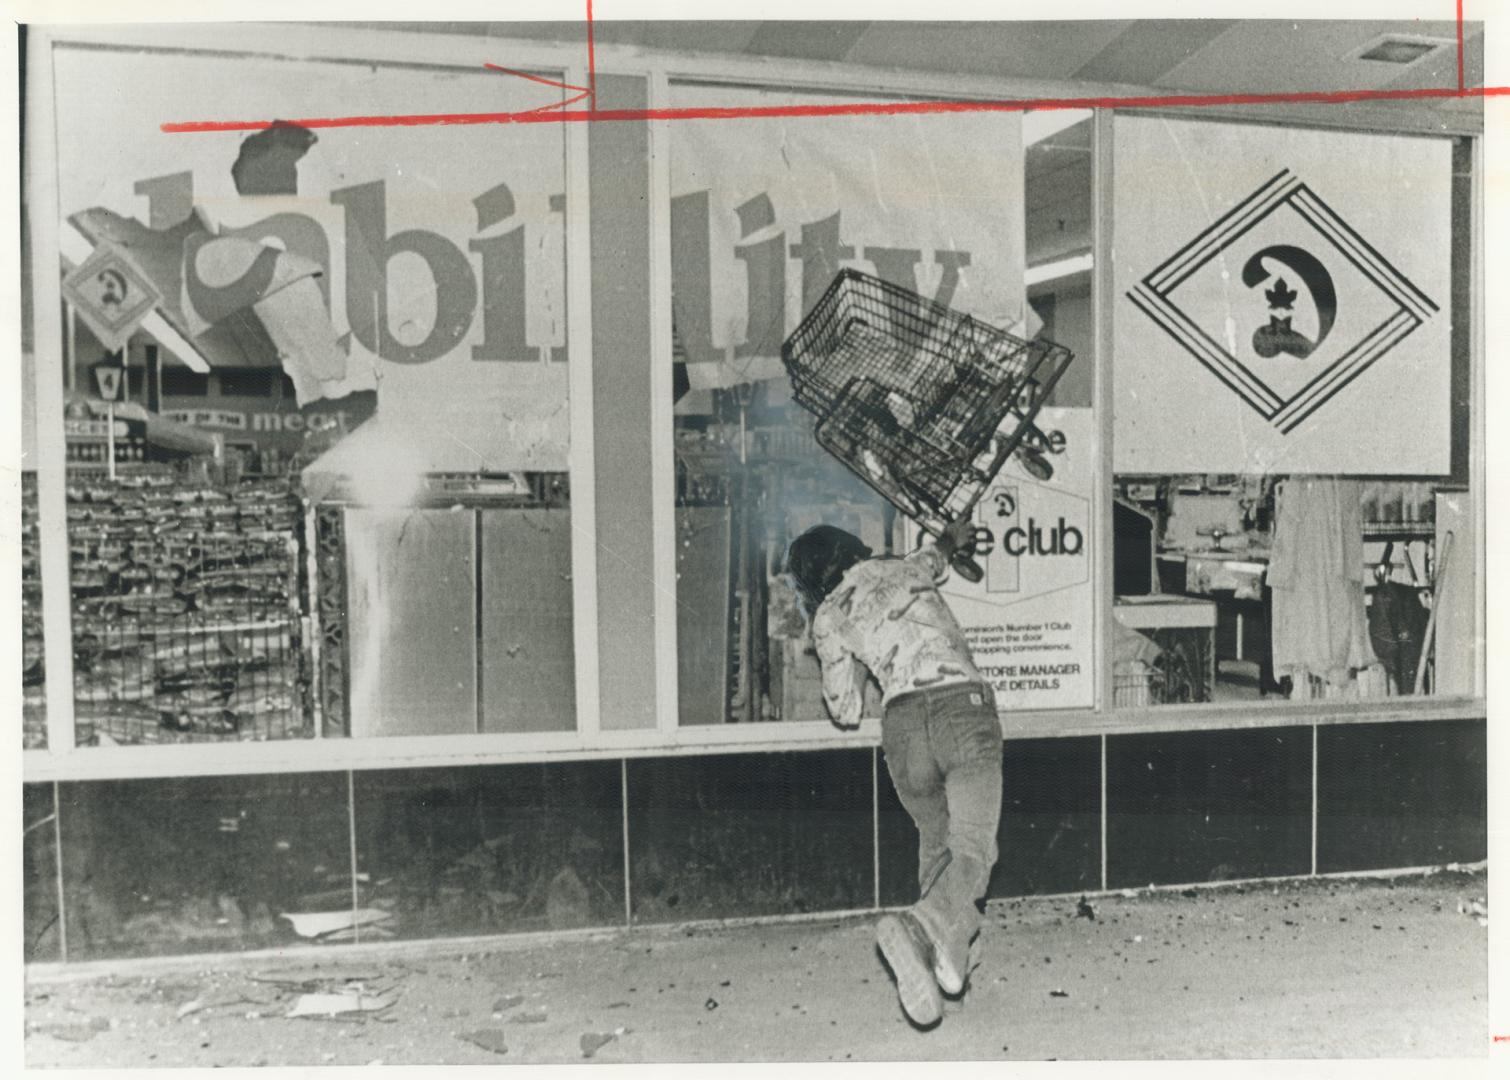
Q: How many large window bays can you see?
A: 3